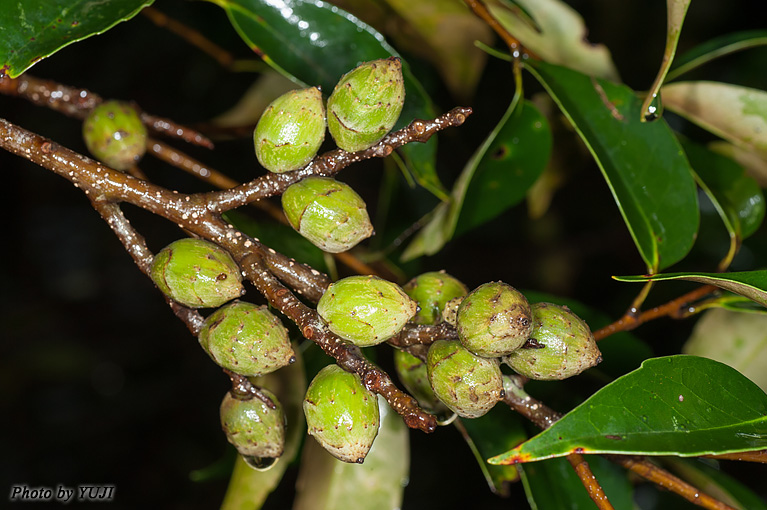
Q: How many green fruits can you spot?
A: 14